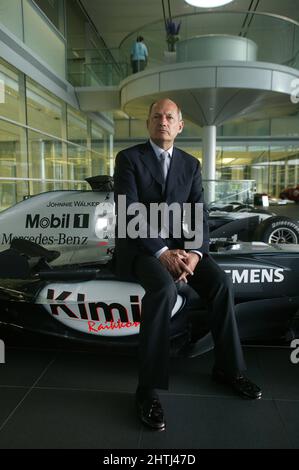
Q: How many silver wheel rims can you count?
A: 1